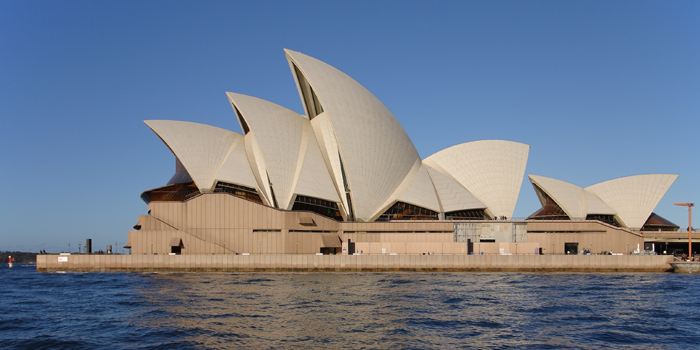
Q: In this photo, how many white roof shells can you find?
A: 6